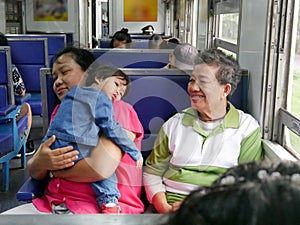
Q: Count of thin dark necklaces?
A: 1